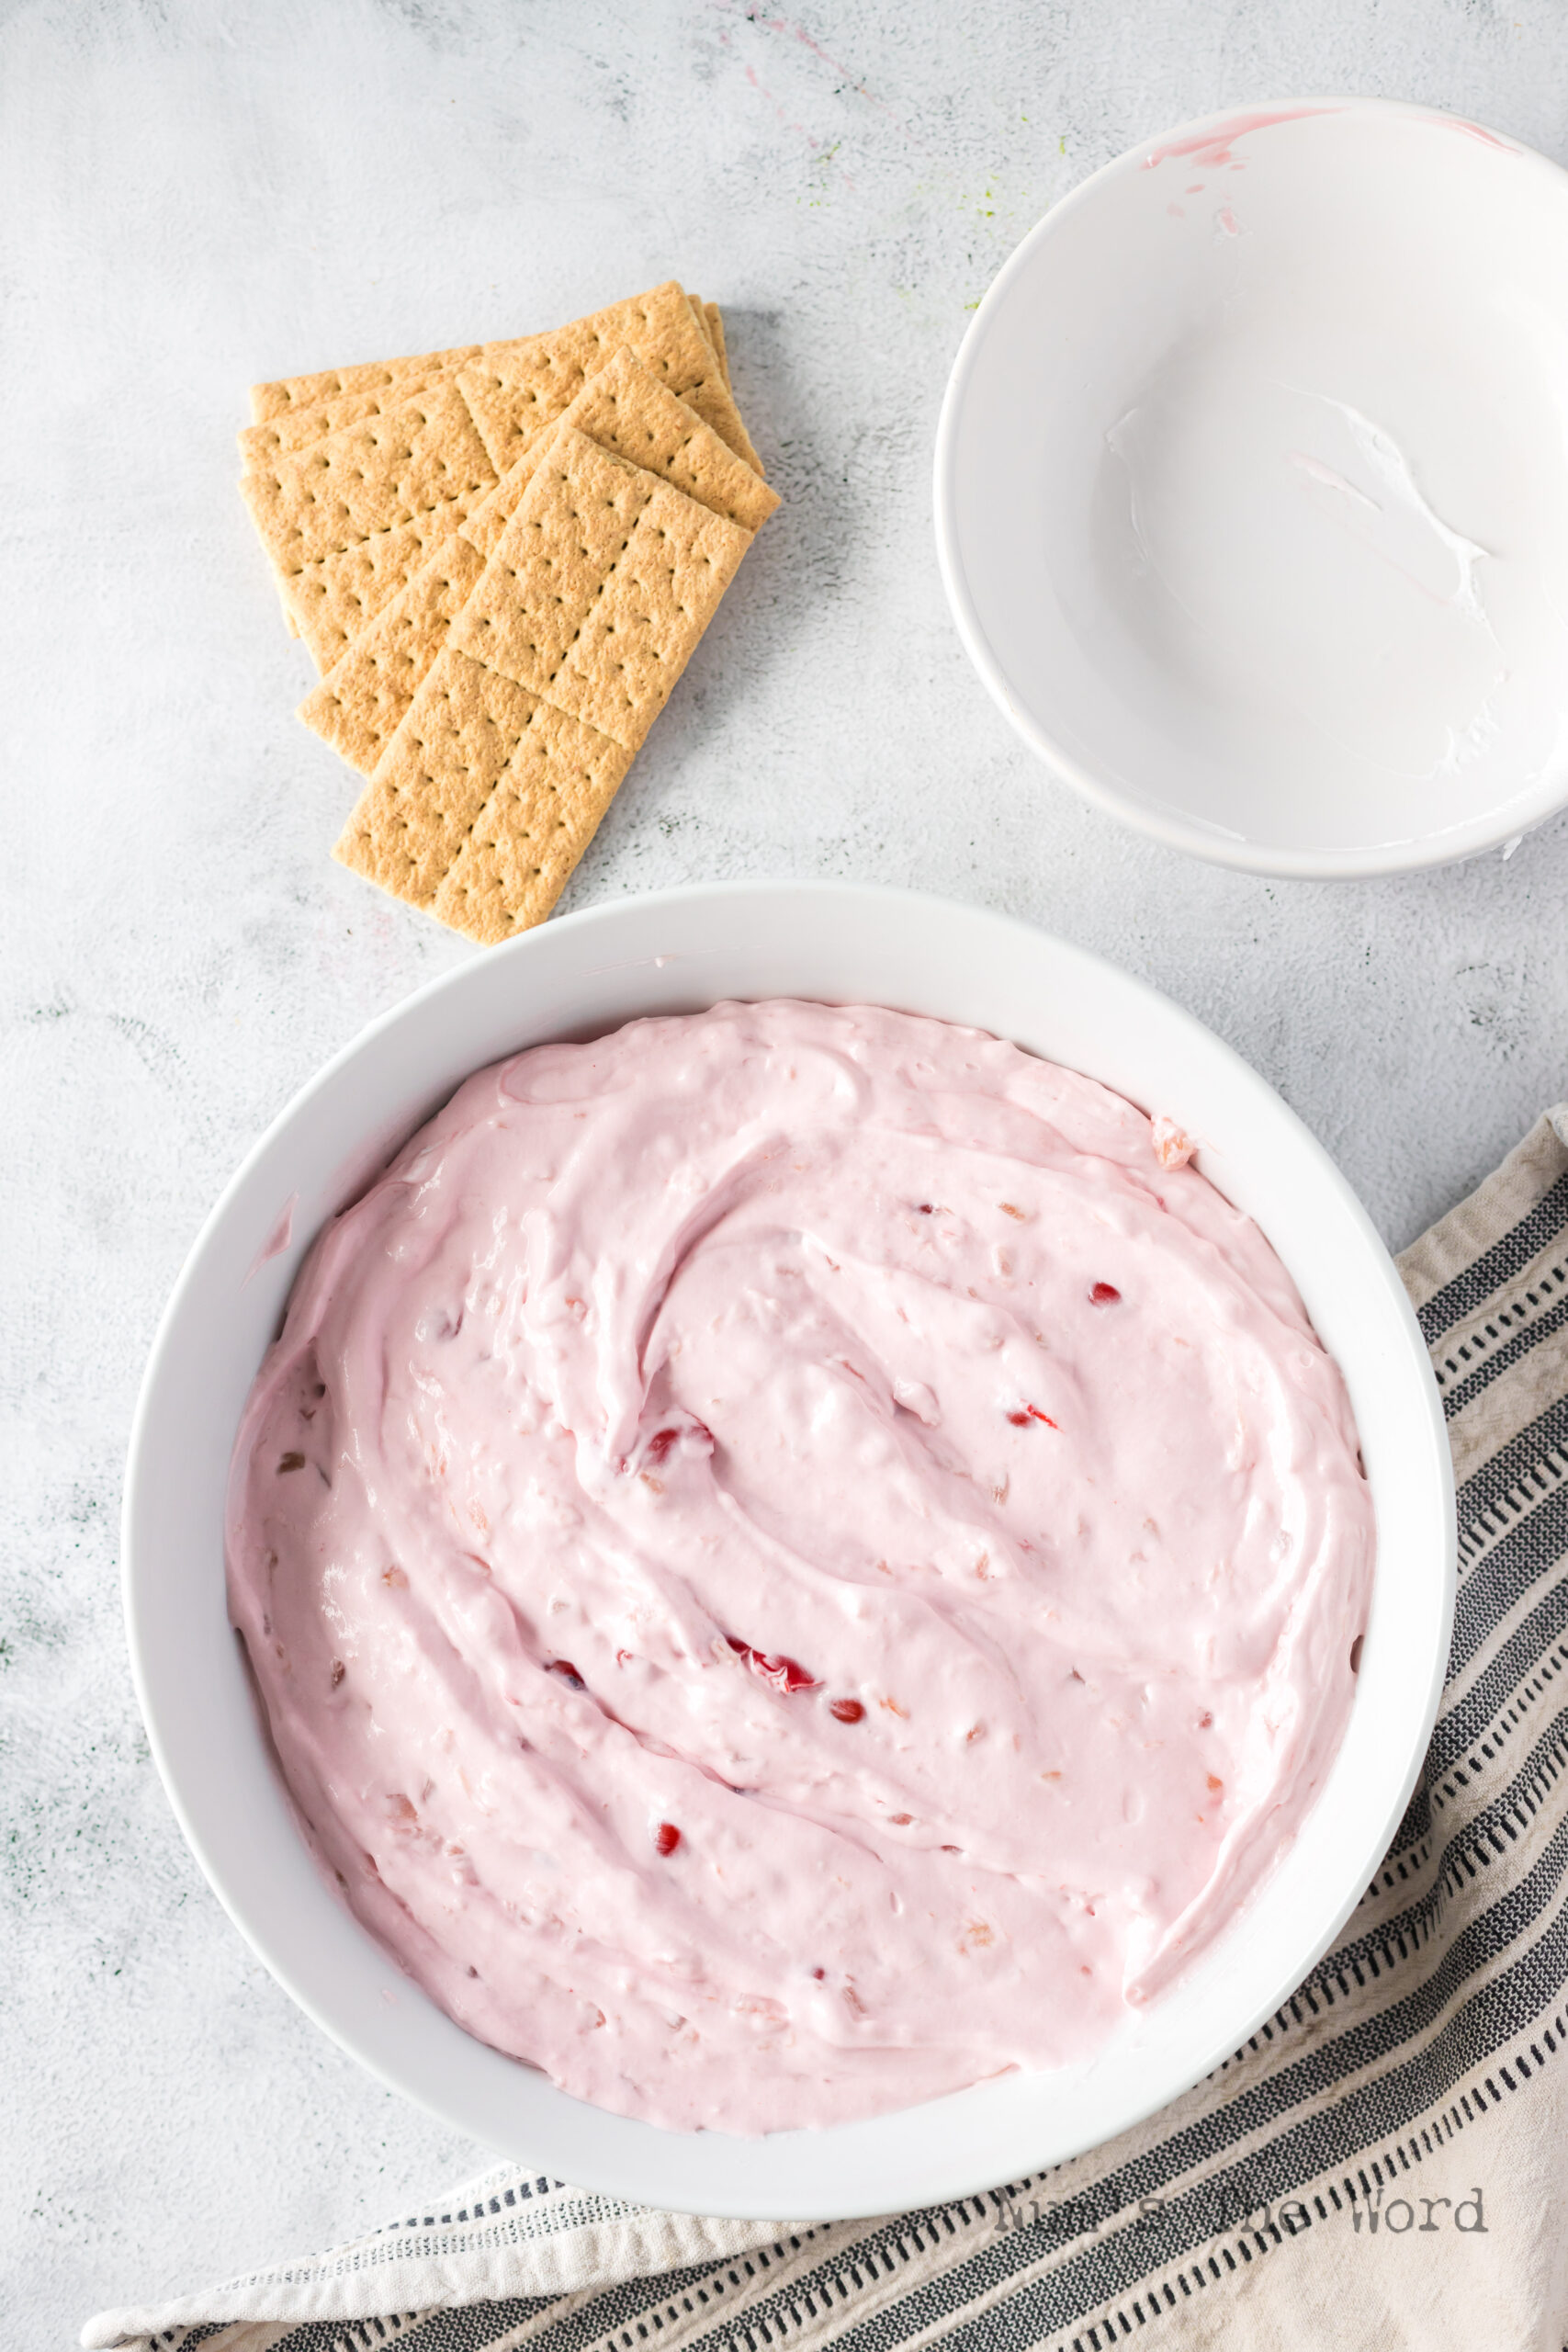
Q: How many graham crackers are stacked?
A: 5